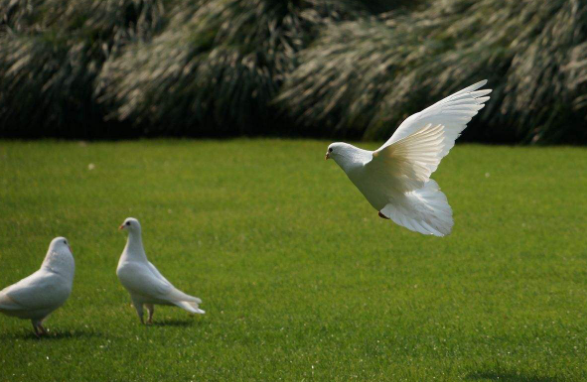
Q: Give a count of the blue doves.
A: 0